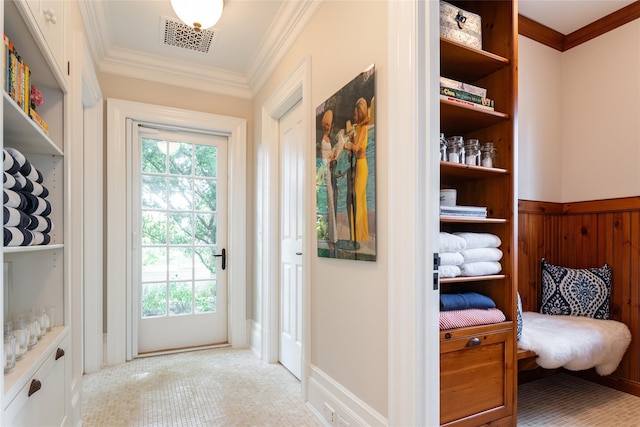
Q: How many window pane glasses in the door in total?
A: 15